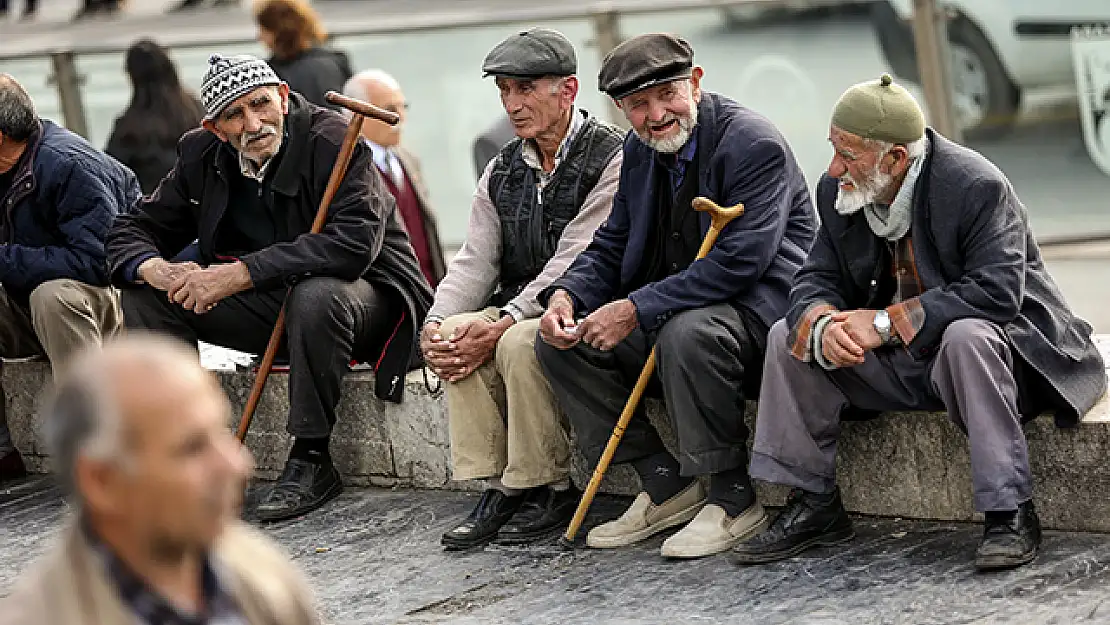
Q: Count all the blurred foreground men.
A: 1